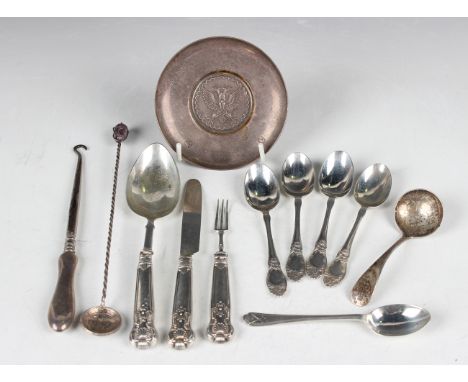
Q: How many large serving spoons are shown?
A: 1